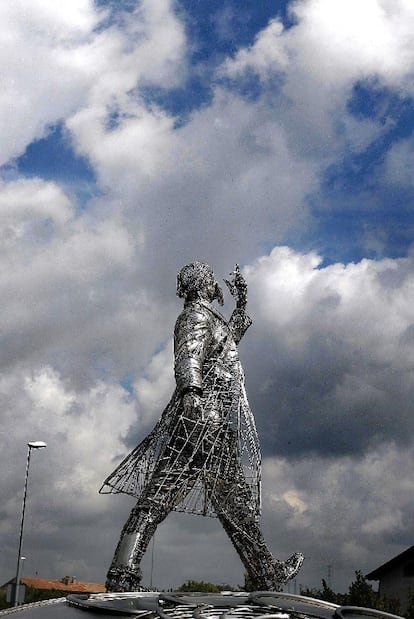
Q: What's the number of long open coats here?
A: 1